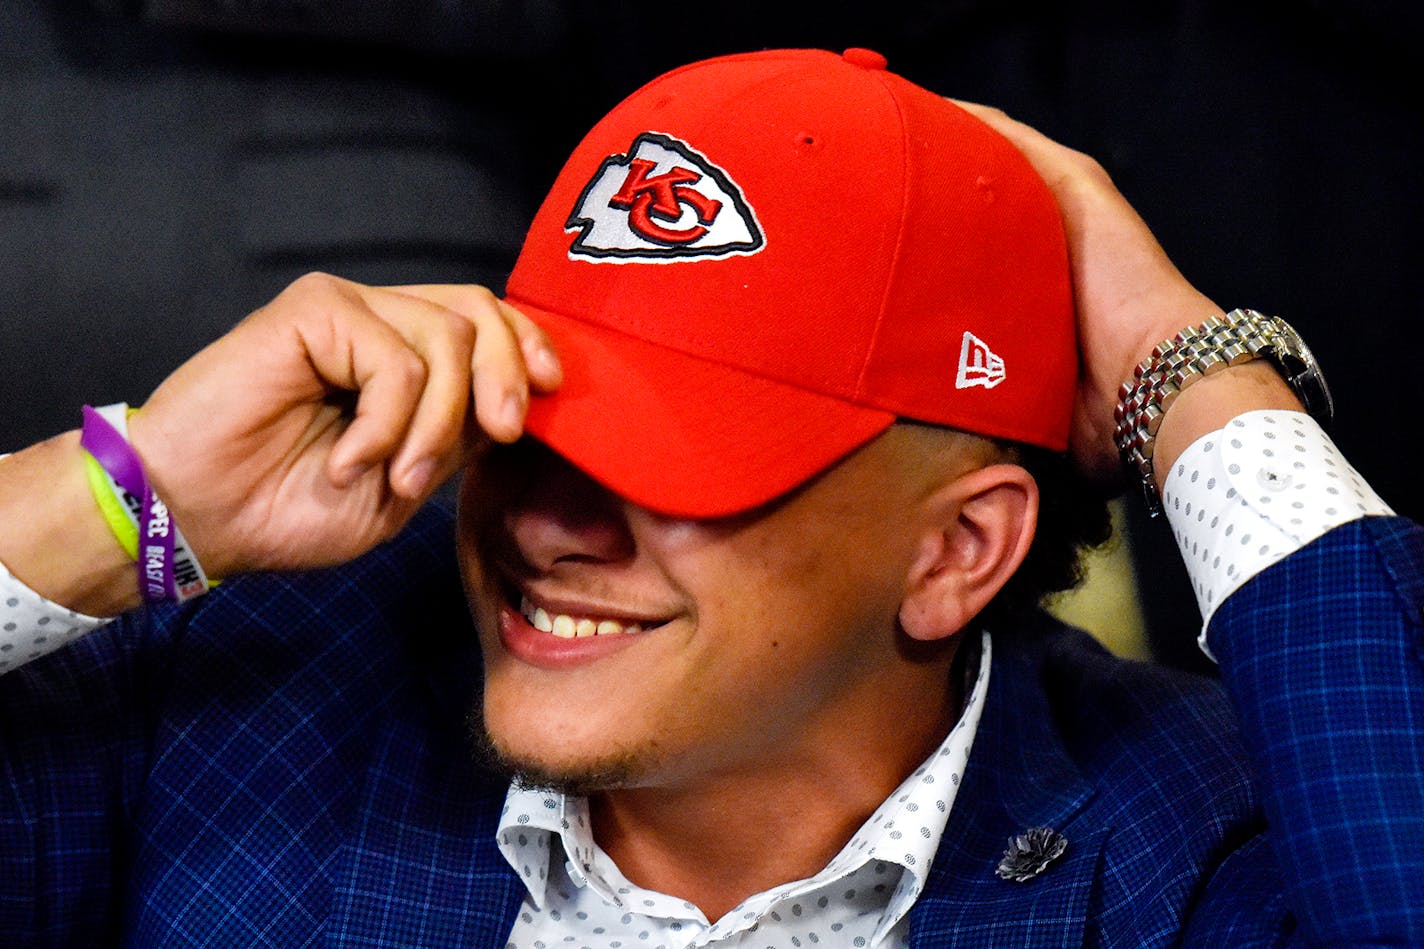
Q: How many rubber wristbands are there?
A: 3